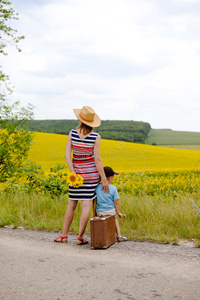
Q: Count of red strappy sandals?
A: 2